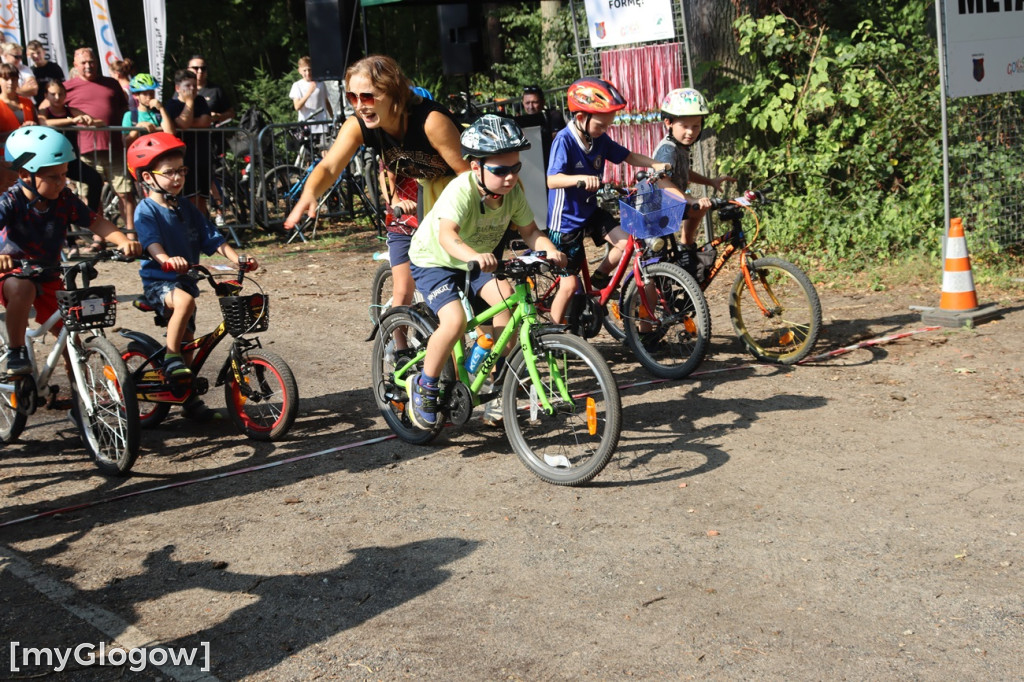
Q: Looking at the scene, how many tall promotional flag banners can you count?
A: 4